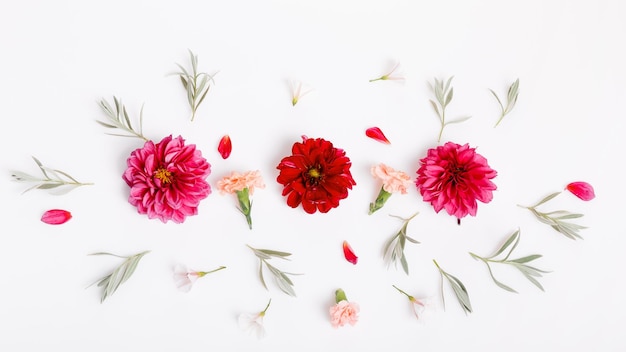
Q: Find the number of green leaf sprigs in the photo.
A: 11